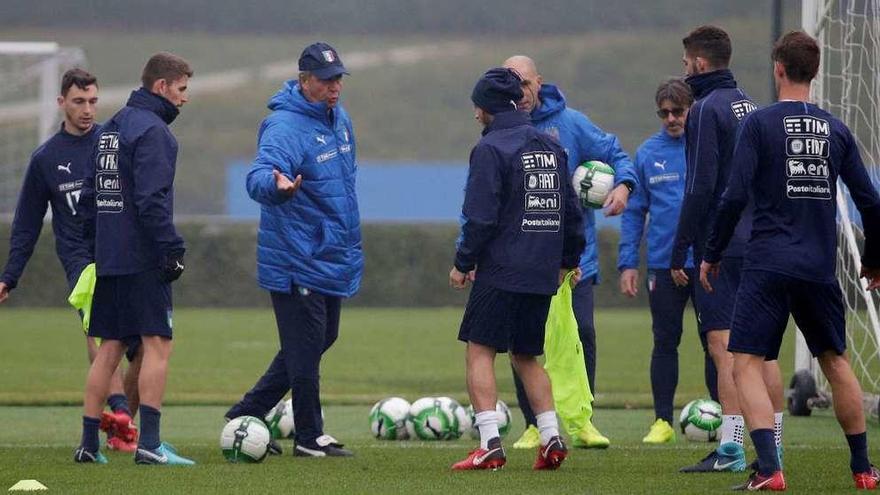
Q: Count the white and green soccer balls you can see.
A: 8